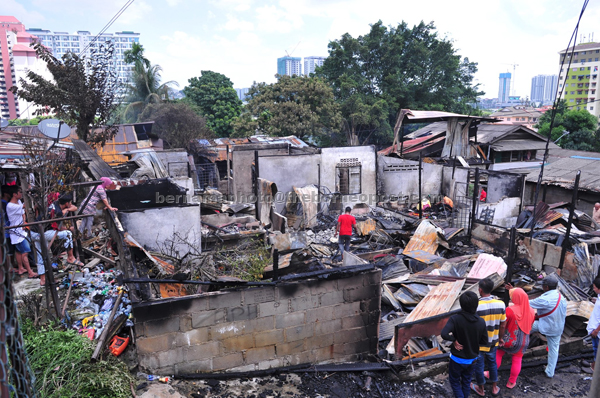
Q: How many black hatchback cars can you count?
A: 0